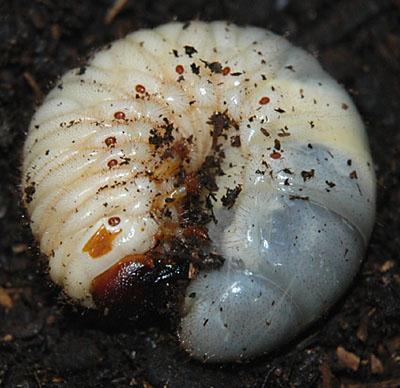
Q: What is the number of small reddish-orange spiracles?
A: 9